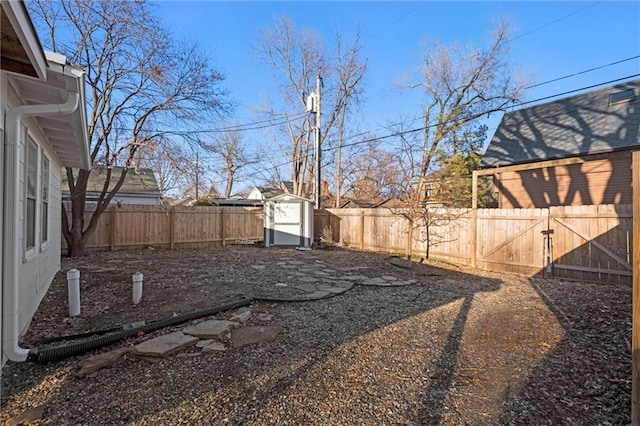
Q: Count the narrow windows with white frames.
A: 2